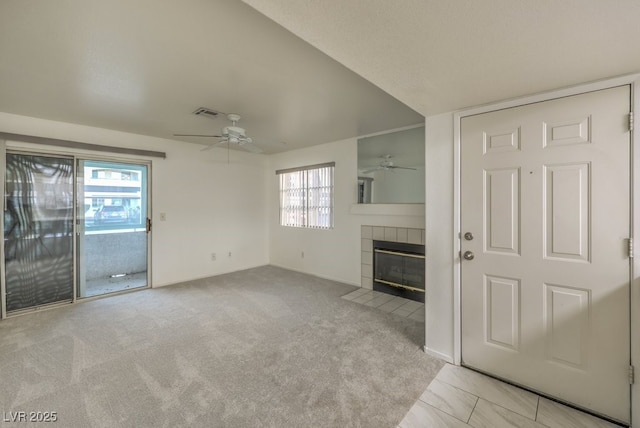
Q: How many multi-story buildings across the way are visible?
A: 1